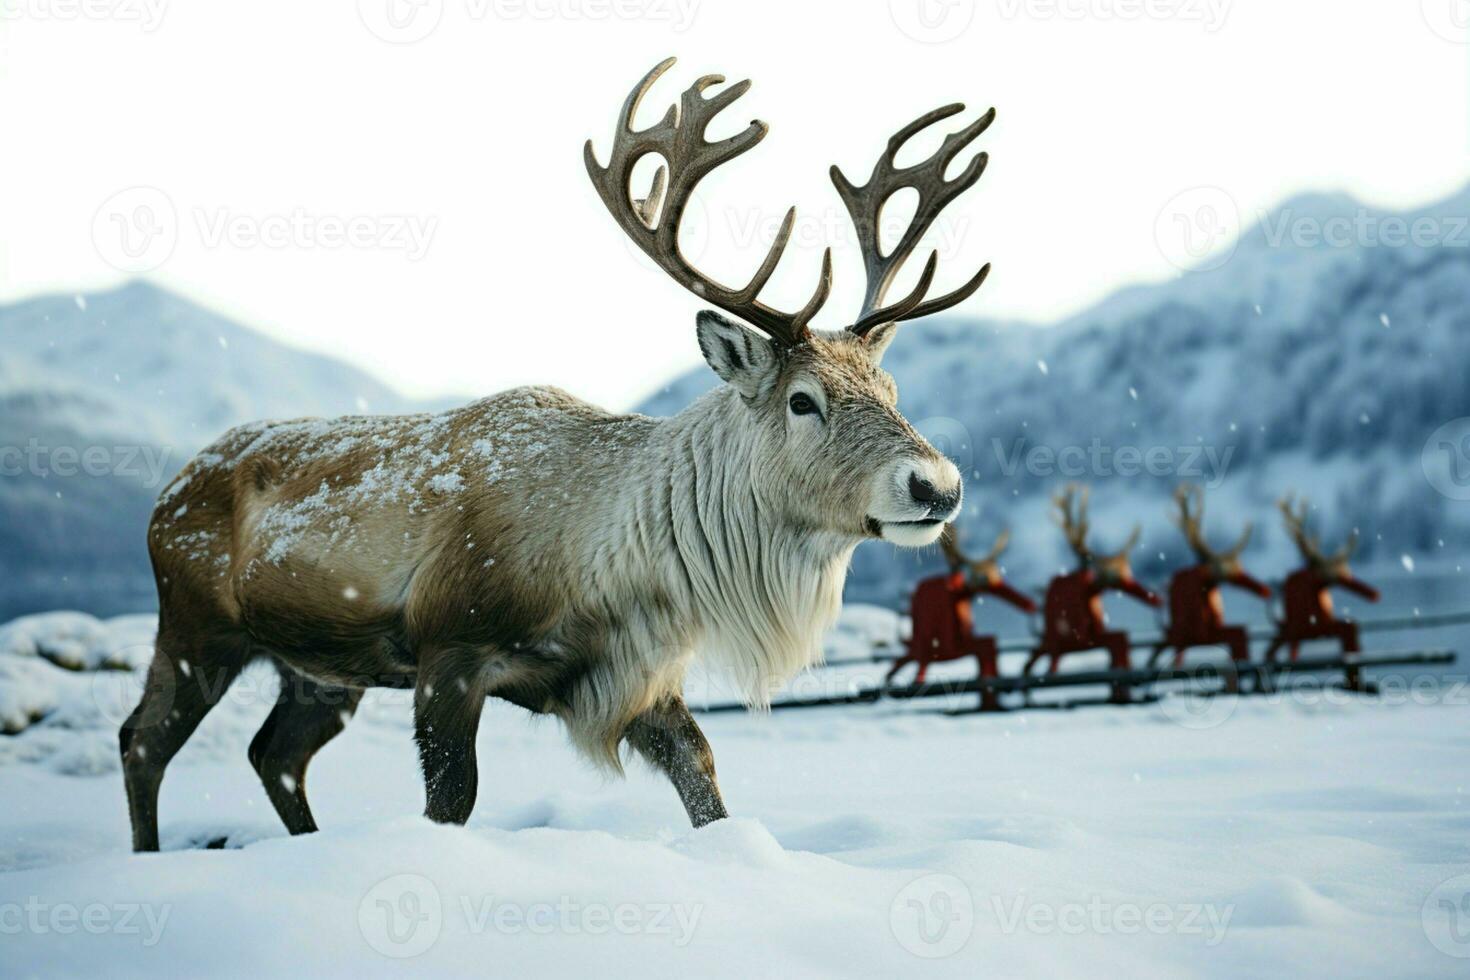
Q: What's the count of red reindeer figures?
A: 4